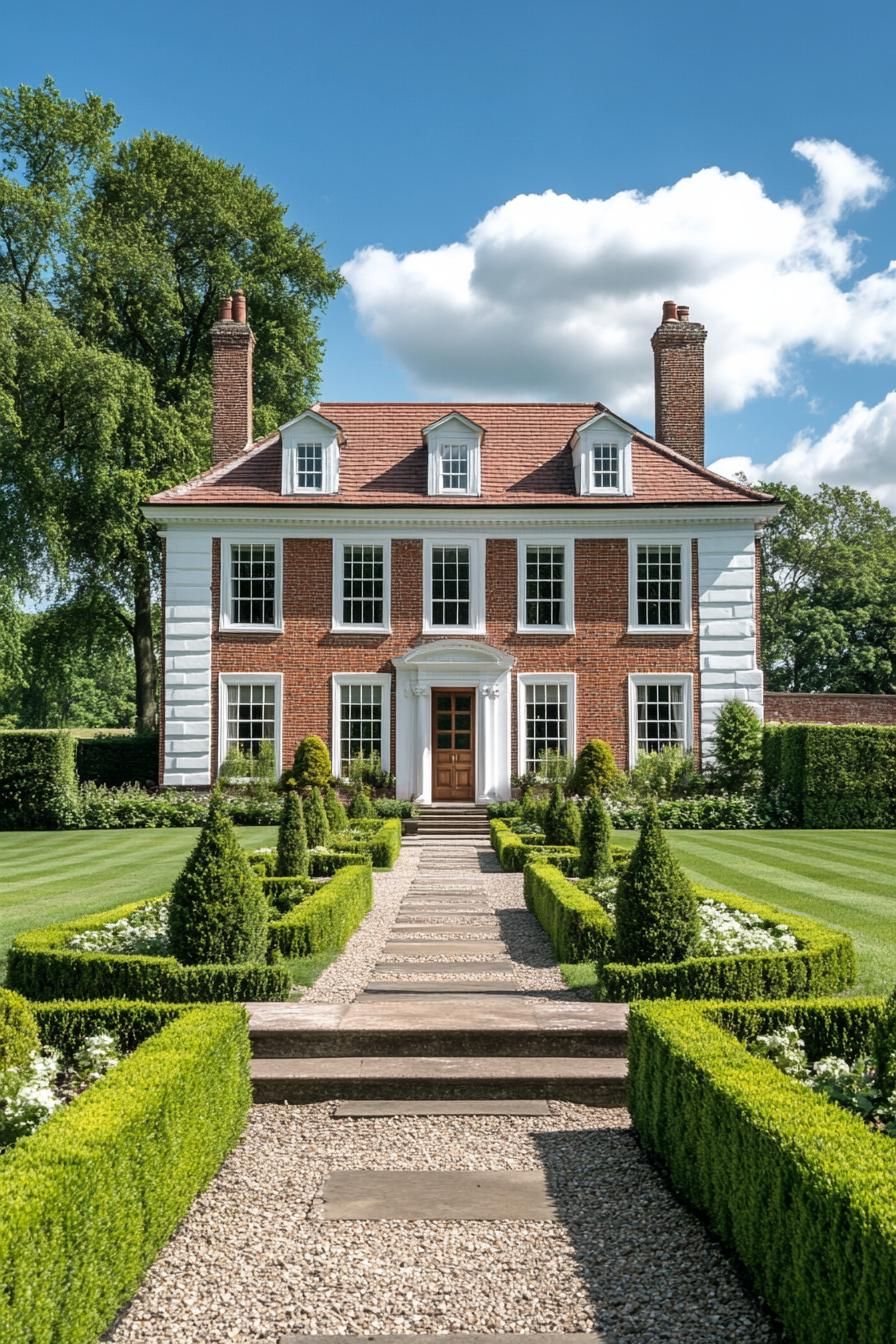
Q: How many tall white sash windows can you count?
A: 9